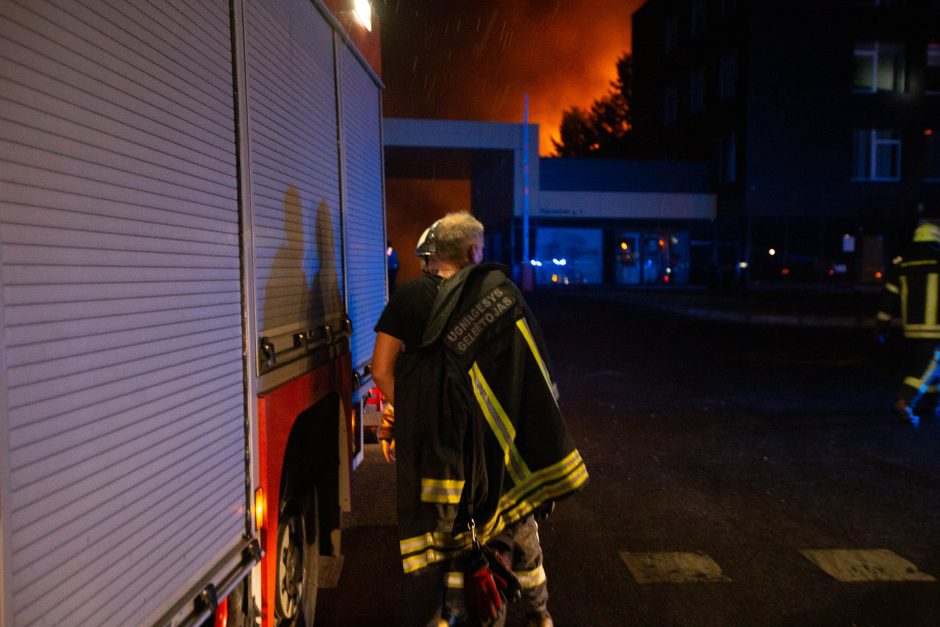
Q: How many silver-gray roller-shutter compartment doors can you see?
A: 3